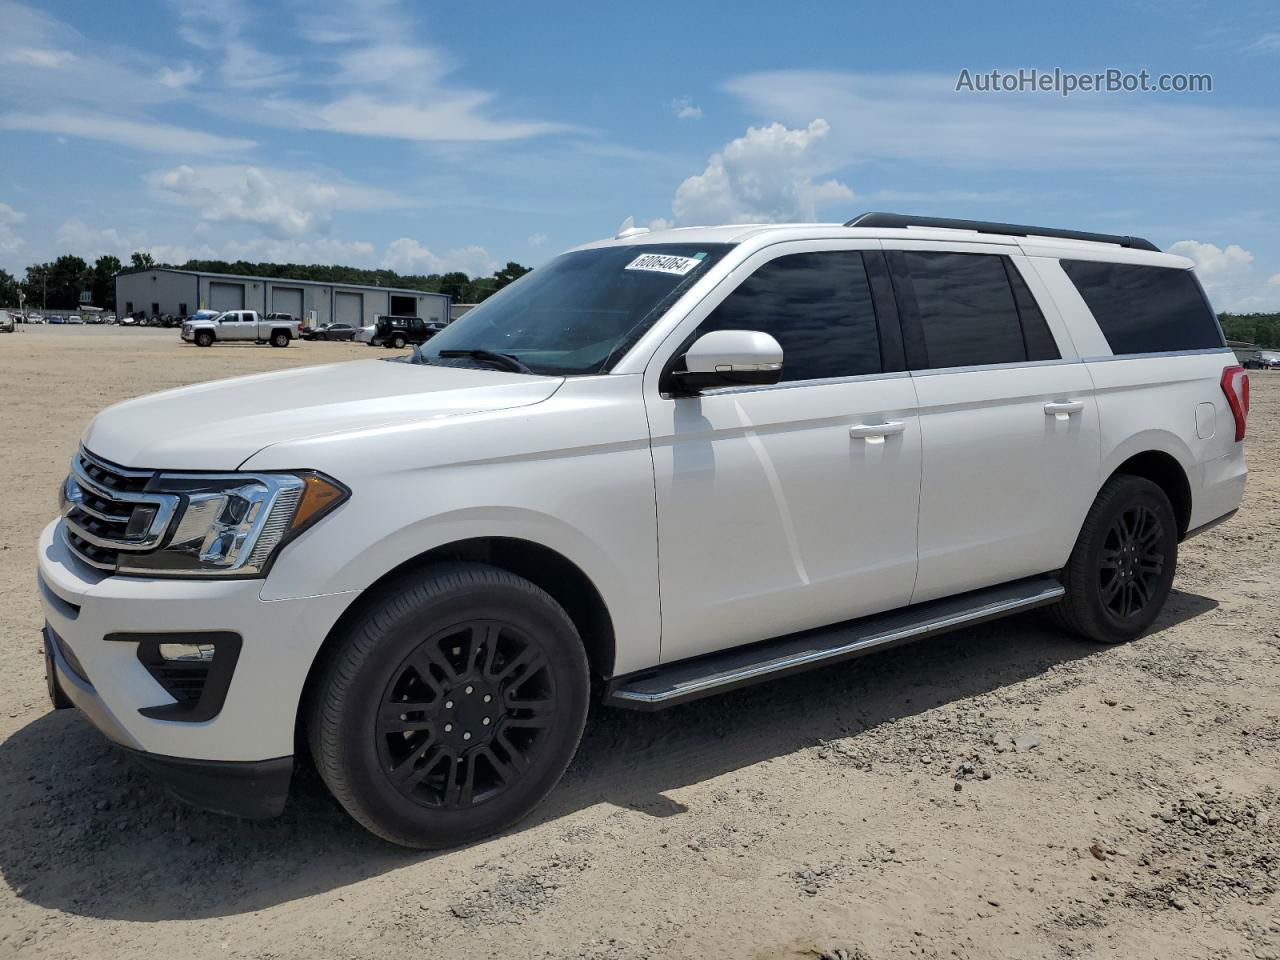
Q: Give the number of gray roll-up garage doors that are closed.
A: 3